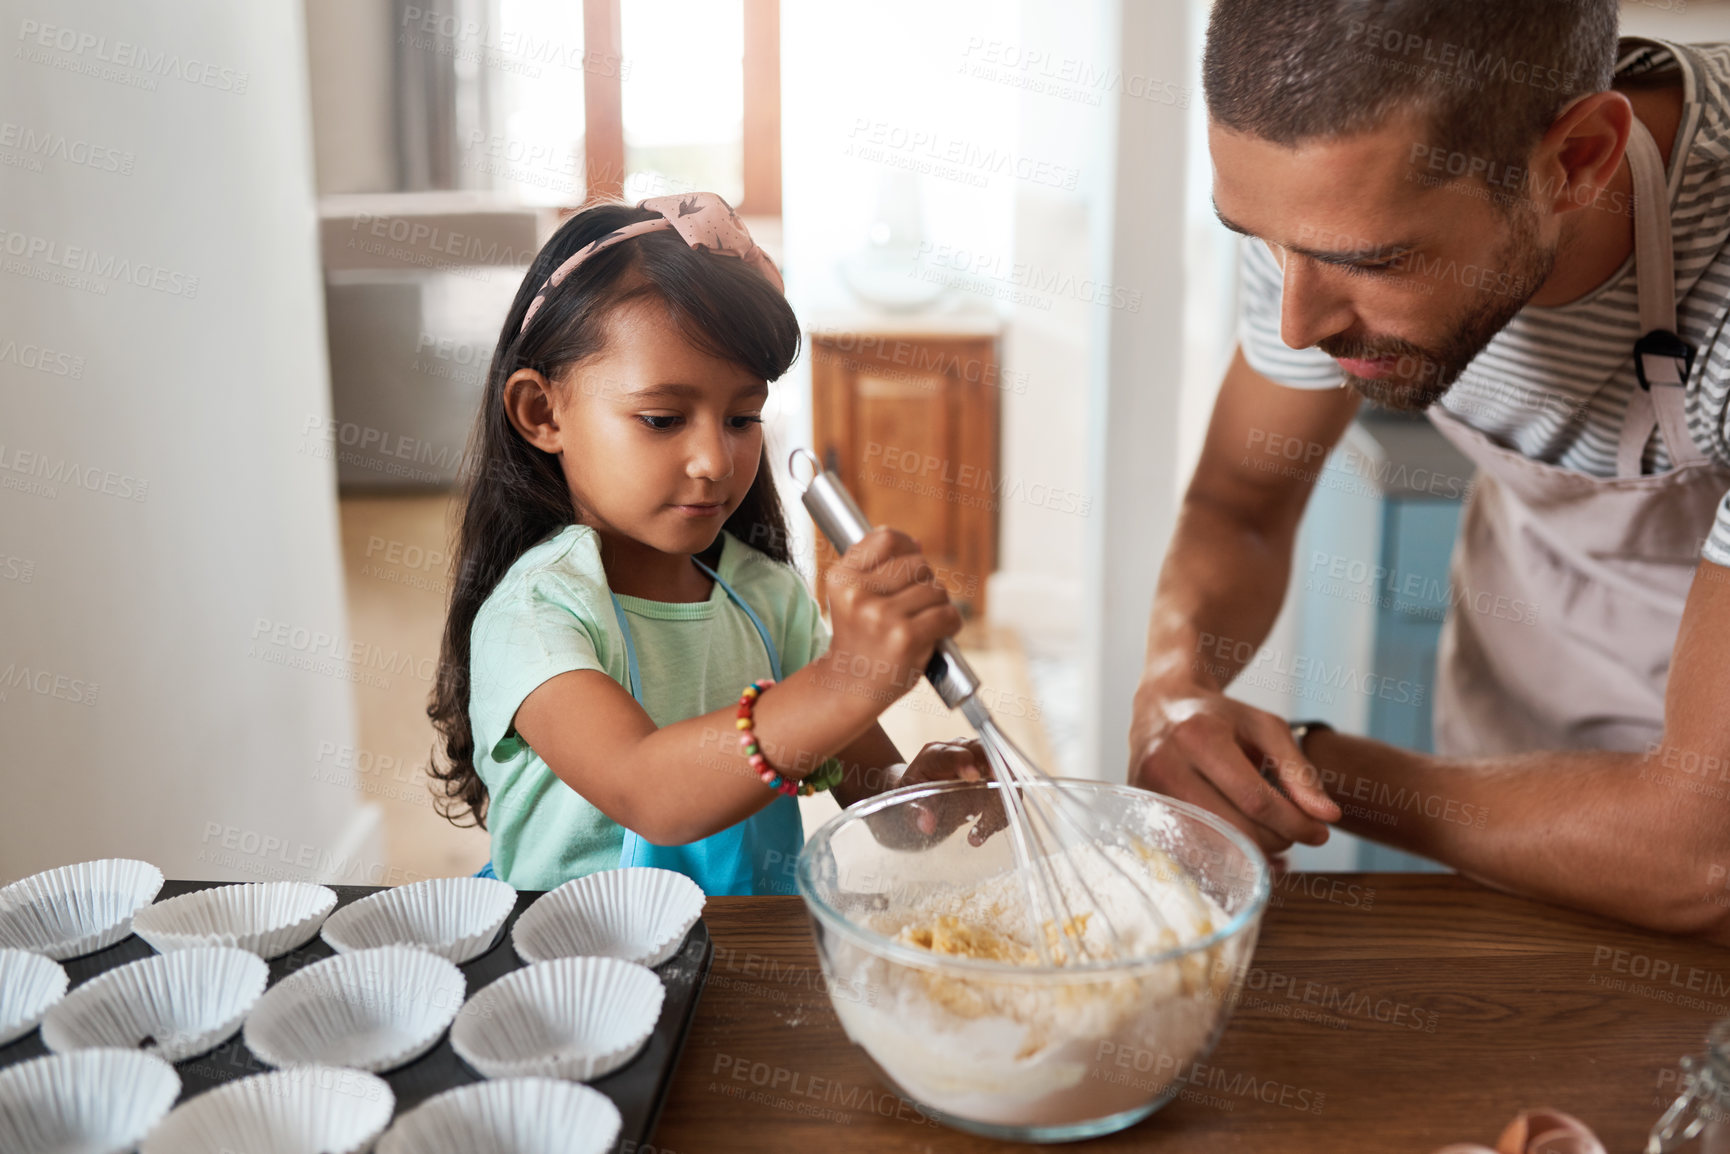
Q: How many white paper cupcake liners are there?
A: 11